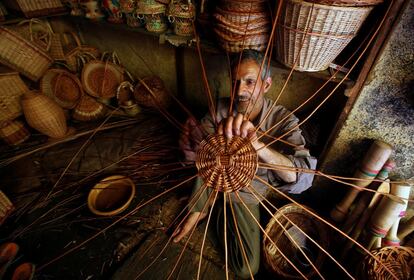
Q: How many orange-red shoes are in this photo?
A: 2